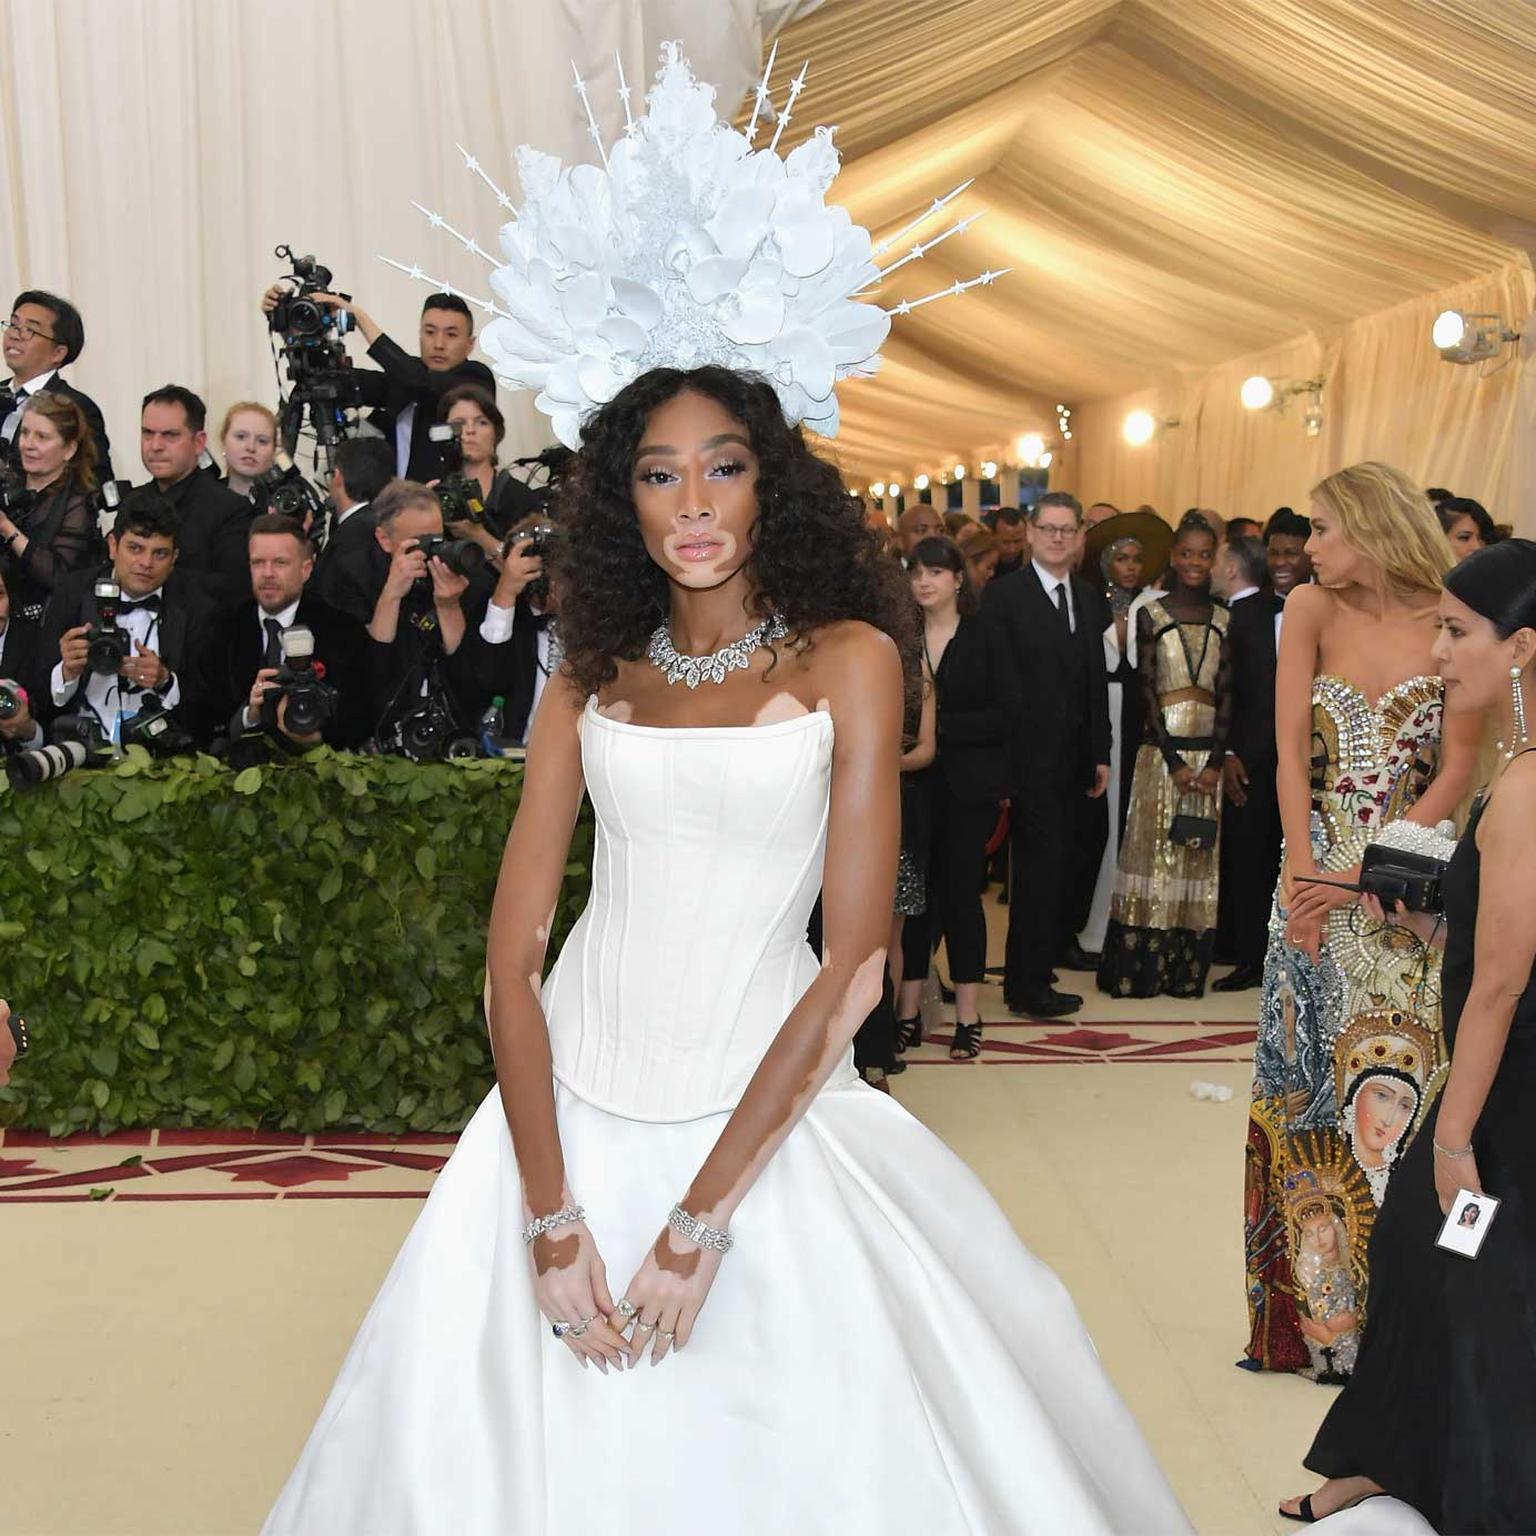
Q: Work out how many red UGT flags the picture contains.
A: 0